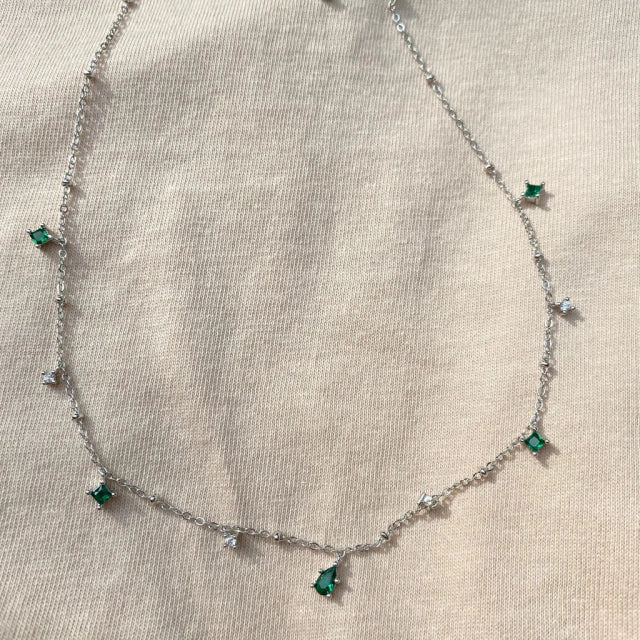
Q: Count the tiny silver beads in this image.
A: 12